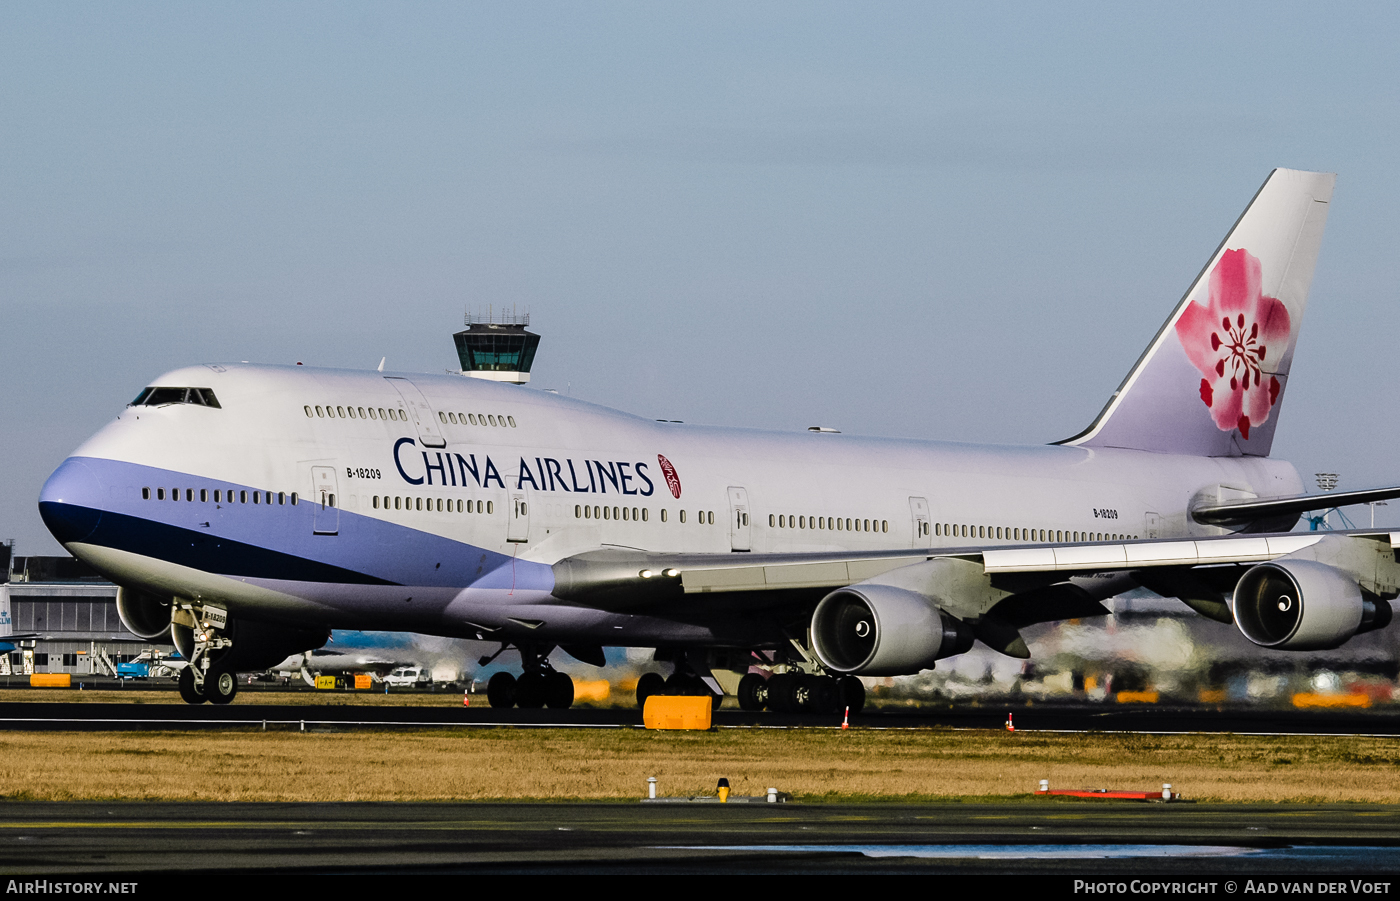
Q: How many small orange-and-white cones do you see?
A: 3